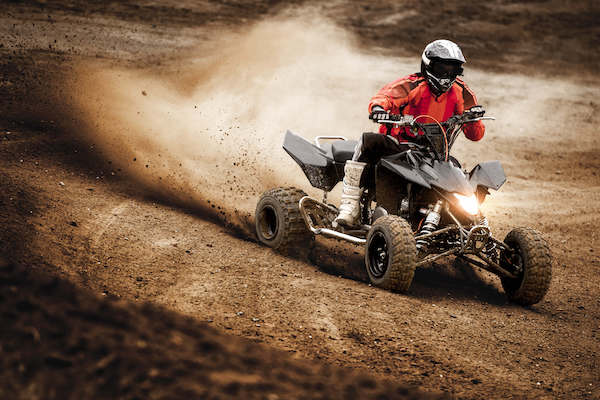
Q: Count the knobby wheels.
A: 3